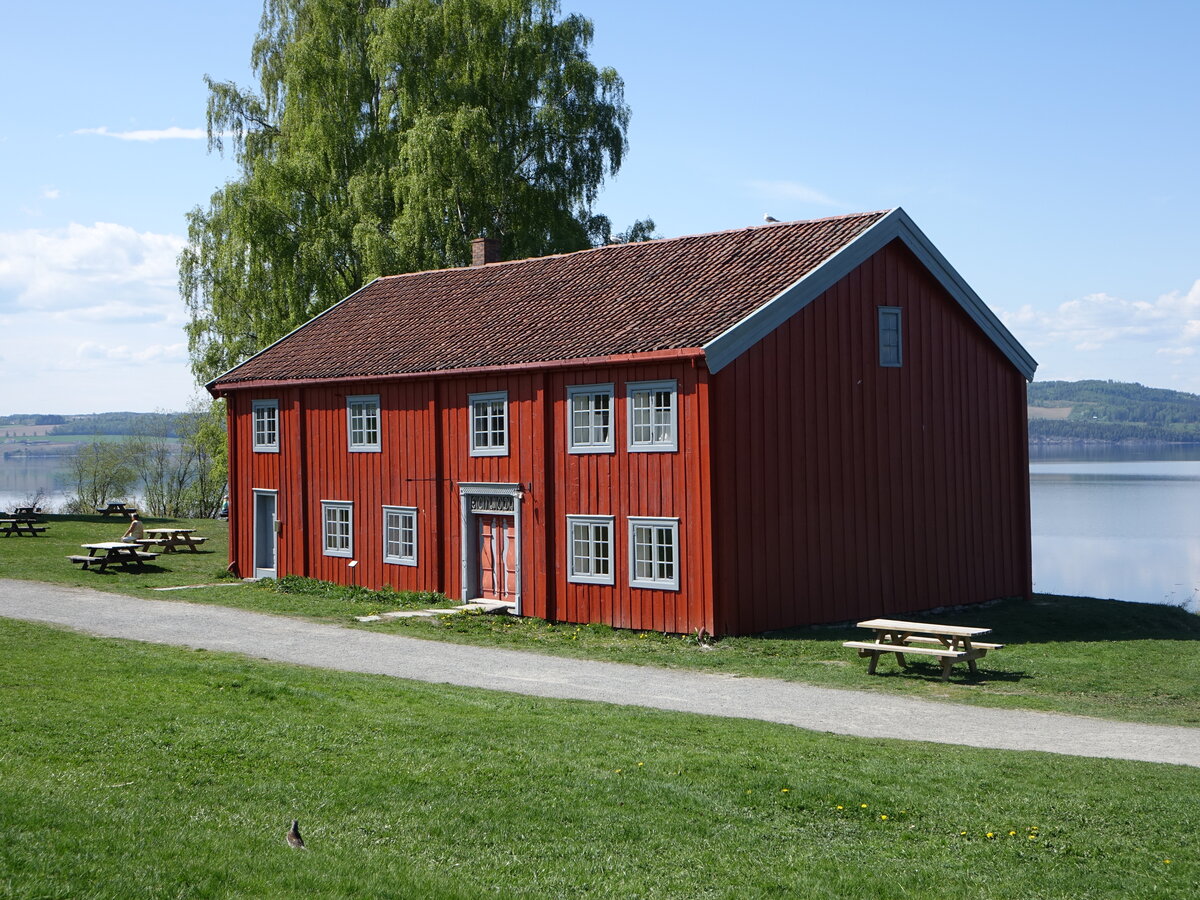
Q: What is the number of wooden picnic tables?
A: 6